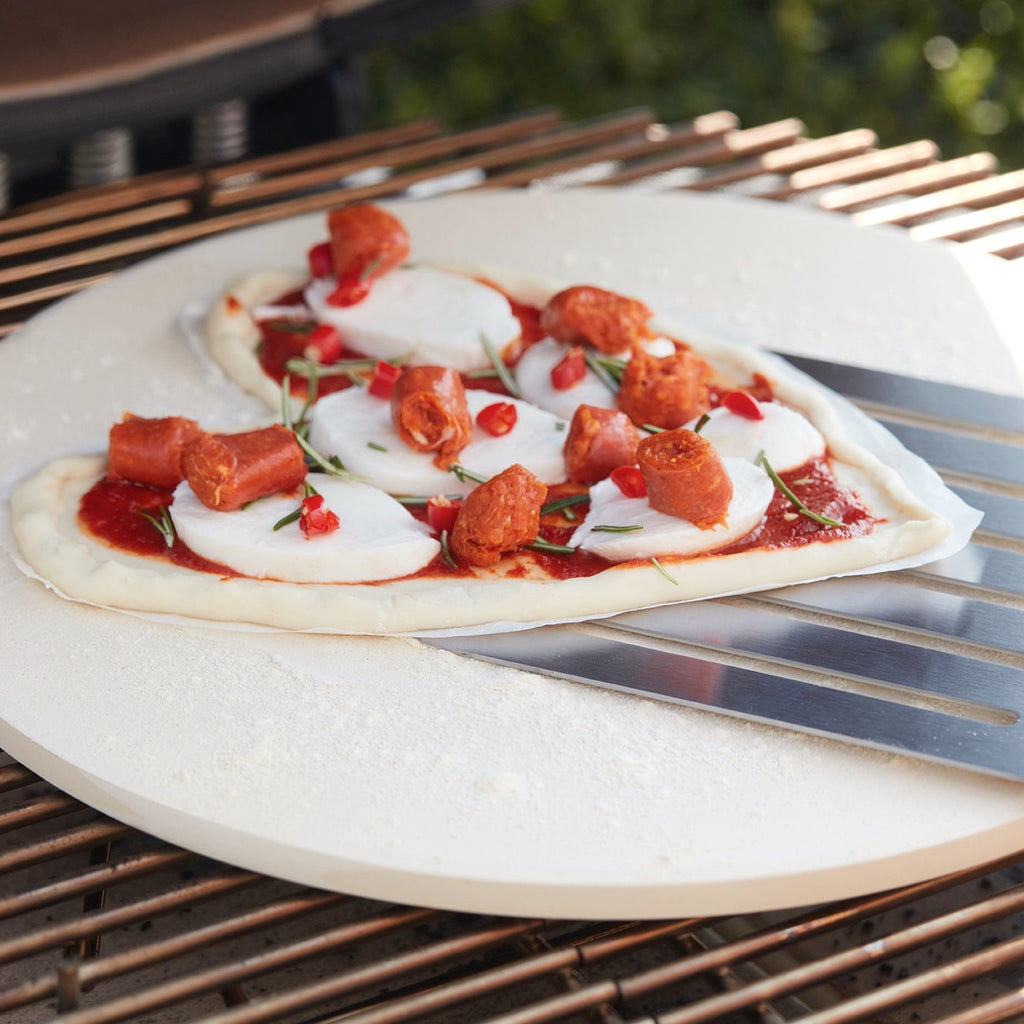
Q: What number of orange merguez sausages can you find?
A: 9